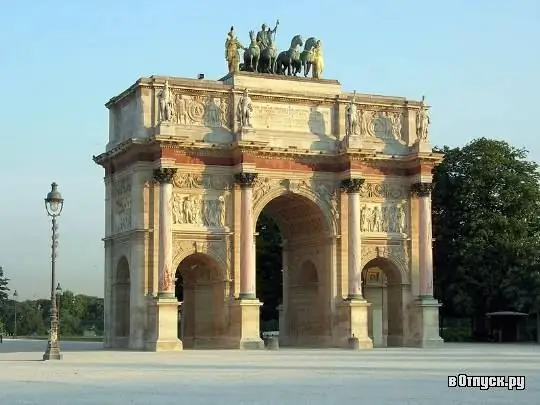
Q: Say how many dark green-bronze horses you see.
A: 4